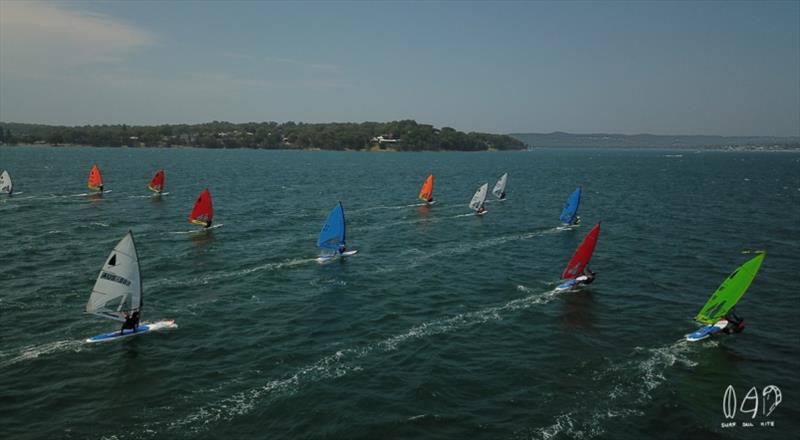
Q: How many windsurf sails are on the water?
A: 12